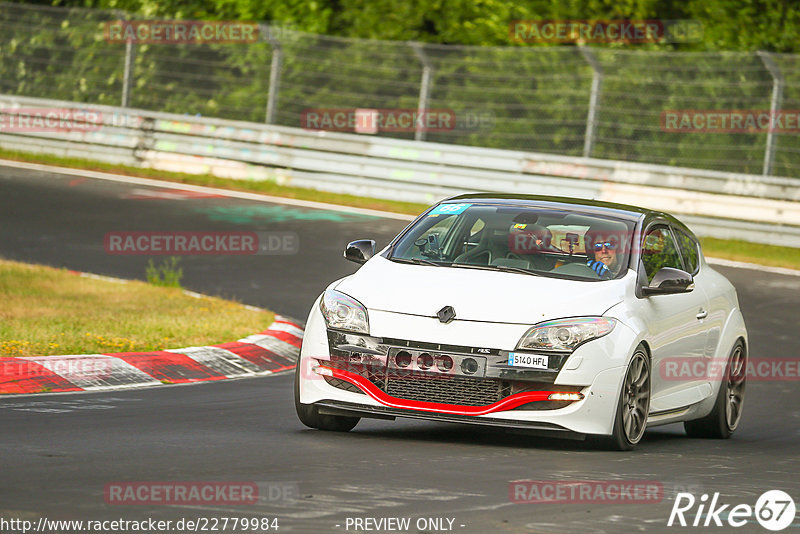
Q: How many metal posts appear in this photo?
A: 5